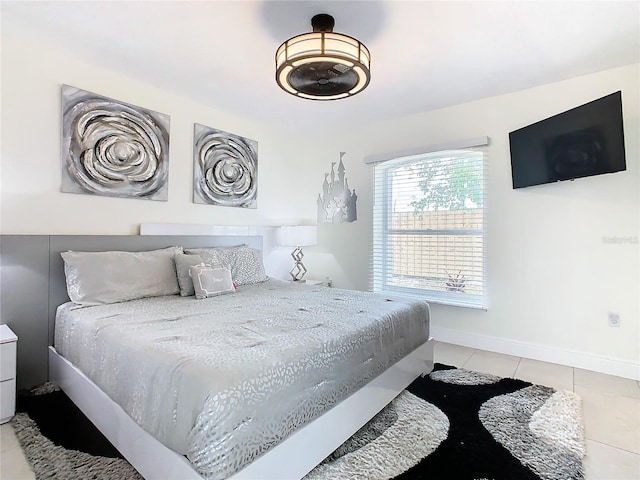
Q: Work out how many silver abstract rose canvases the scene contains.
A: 2